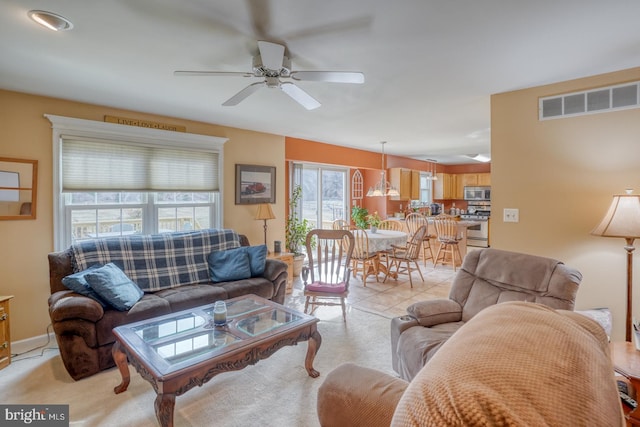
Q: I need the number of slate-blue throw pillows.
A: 4